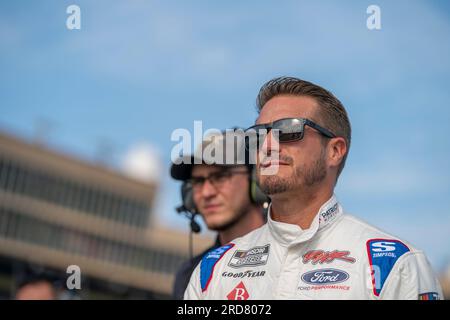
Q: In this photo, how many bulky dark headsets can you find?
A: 1